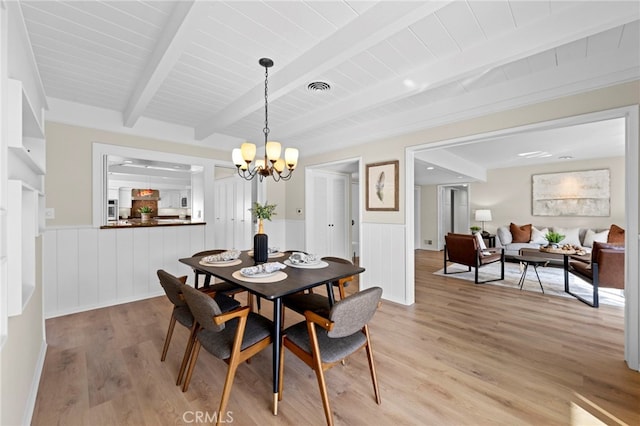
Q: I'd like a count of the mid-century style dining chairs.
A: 6